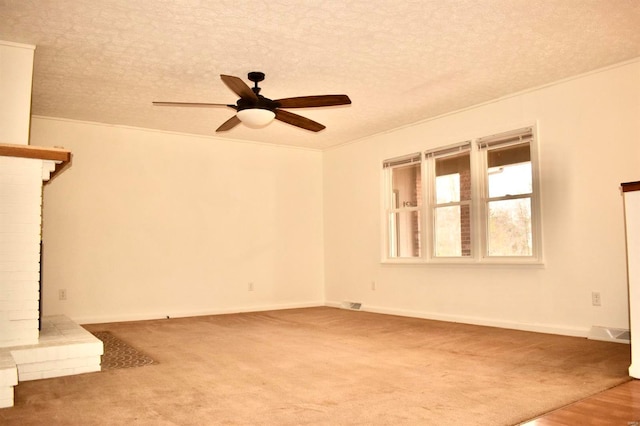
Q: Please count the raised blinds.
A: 3